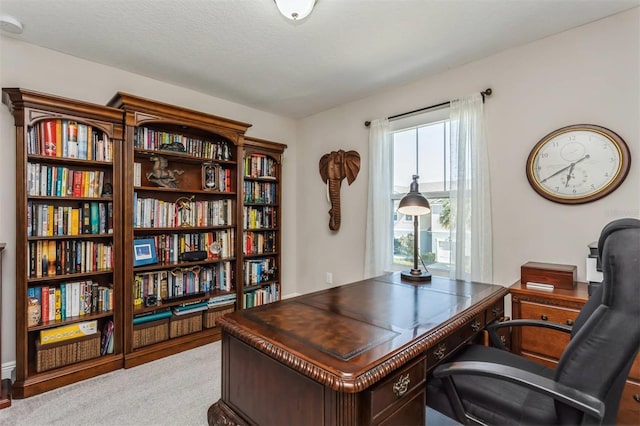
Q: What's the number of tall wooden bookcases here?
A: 3